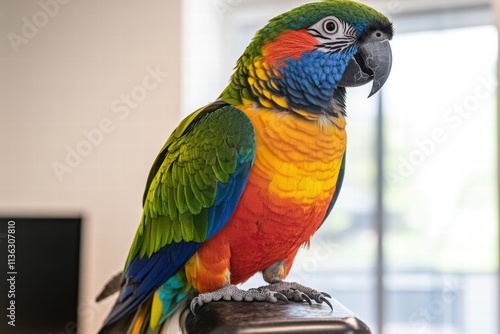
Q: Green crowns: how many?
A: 1